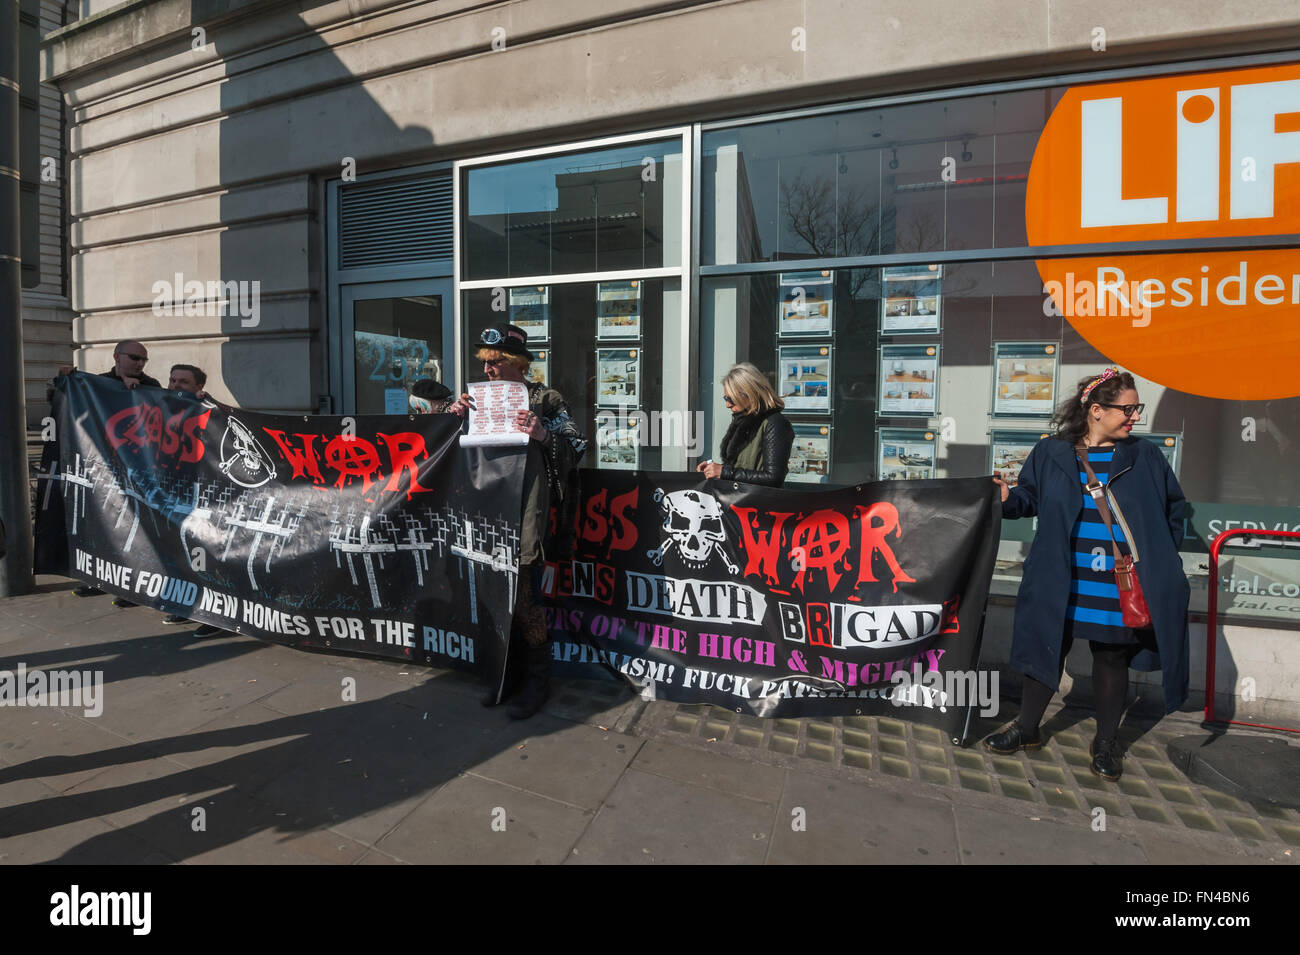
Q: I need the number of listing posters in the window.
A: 14